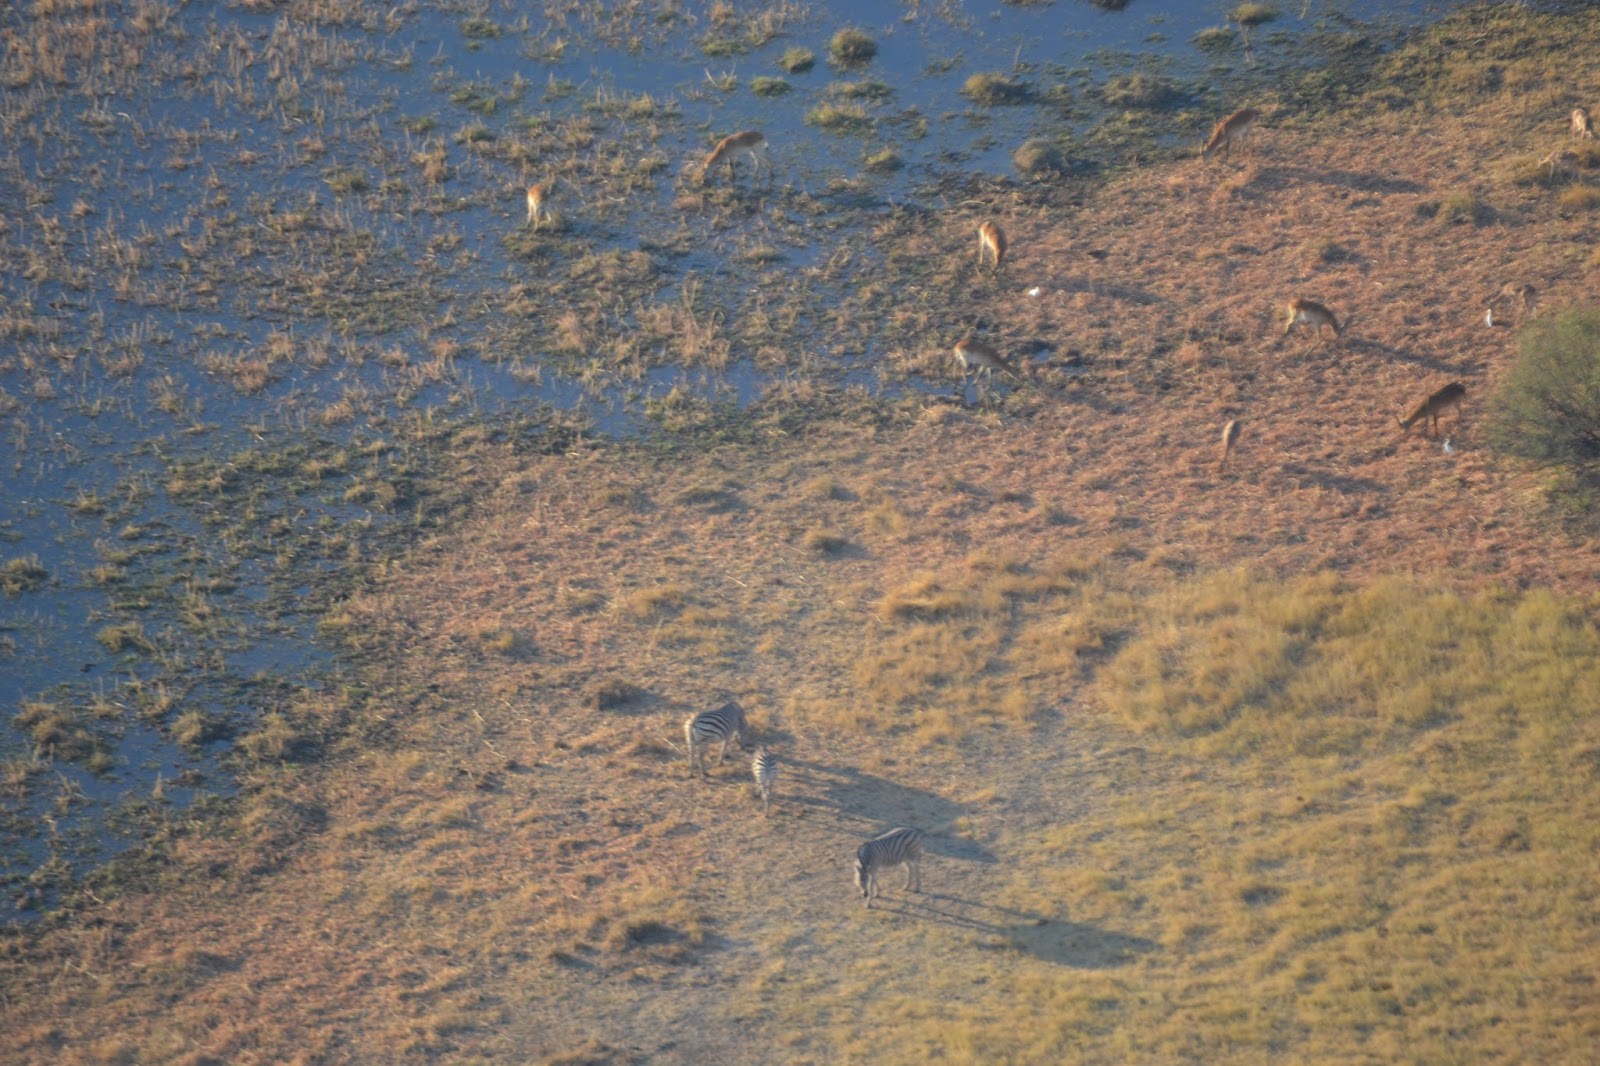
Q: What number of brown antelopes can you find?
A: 11